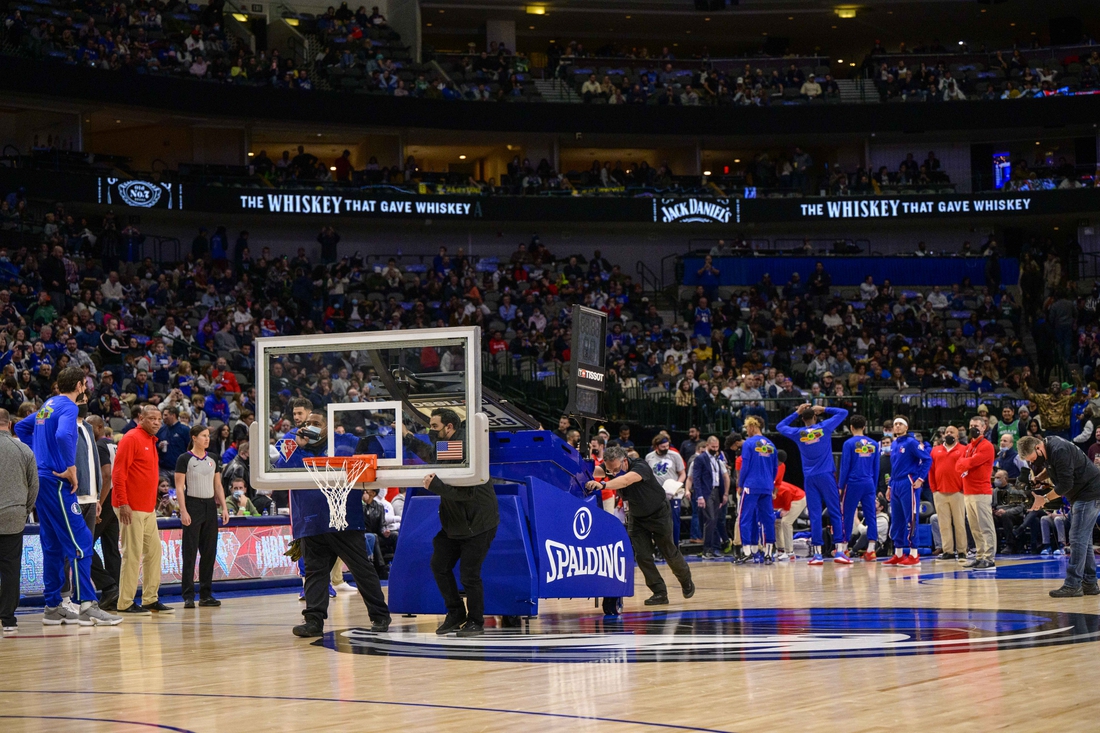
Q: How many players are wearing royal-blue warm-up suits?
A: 5